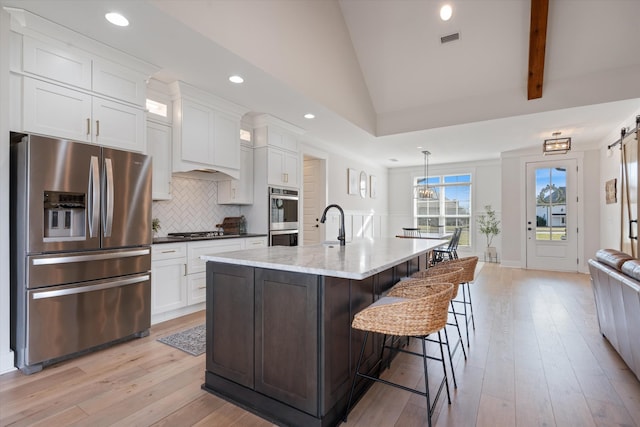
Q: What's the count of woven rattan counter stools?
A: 3